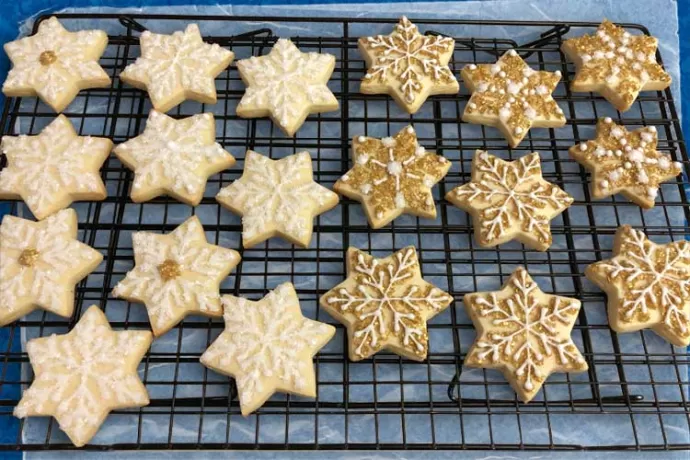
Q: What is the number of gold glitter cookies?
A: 9